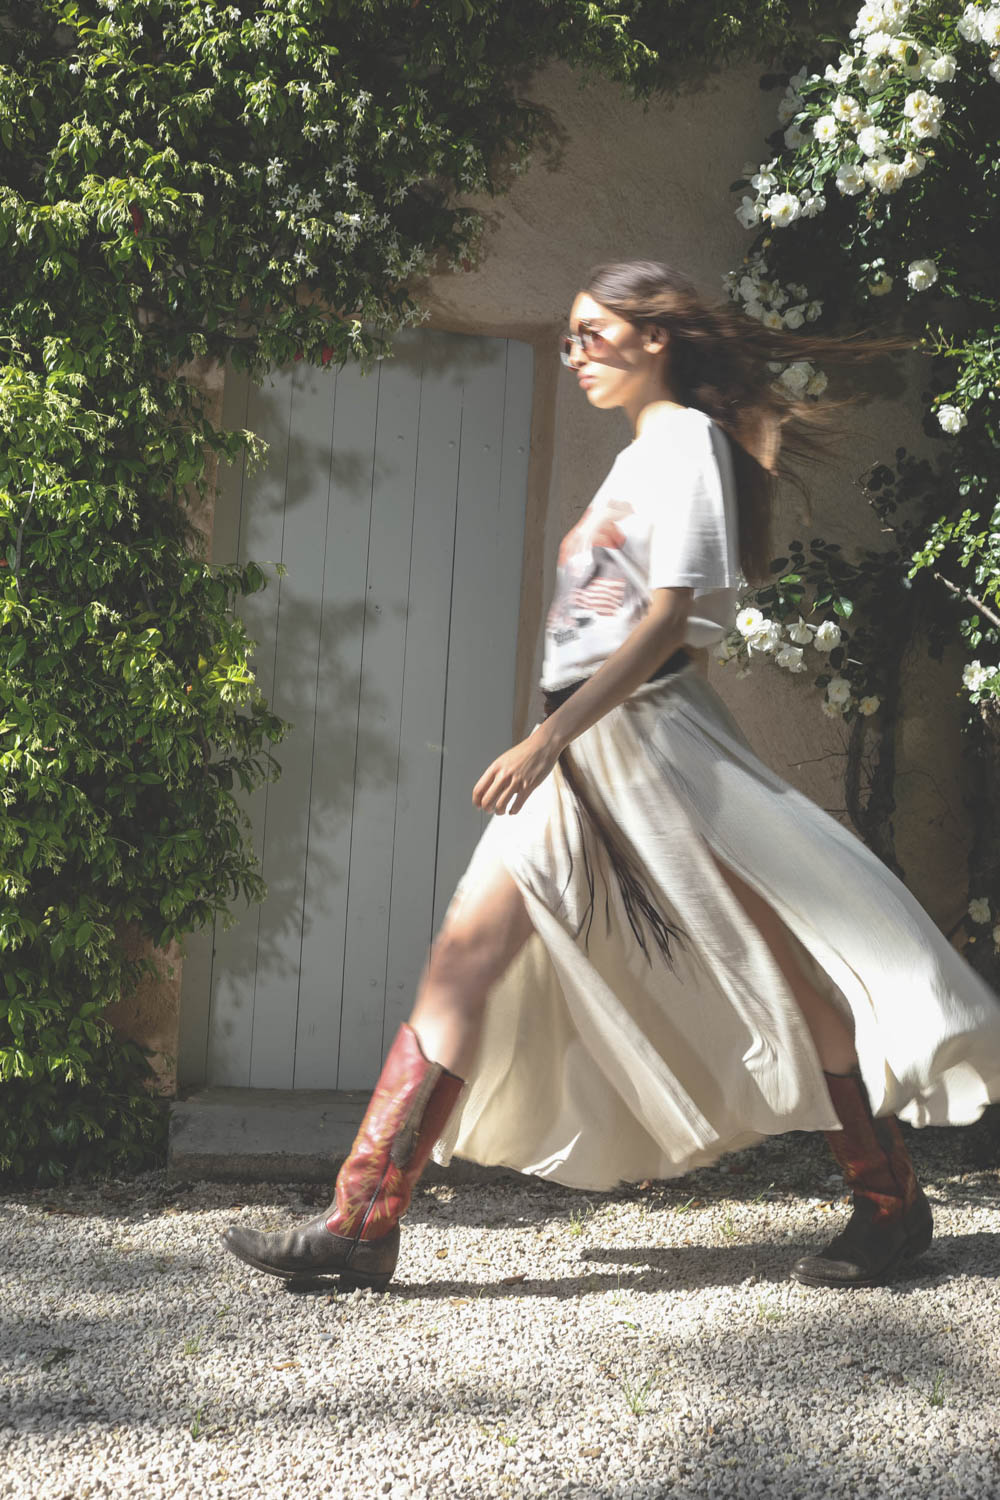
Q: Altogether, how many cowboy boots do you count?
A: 2